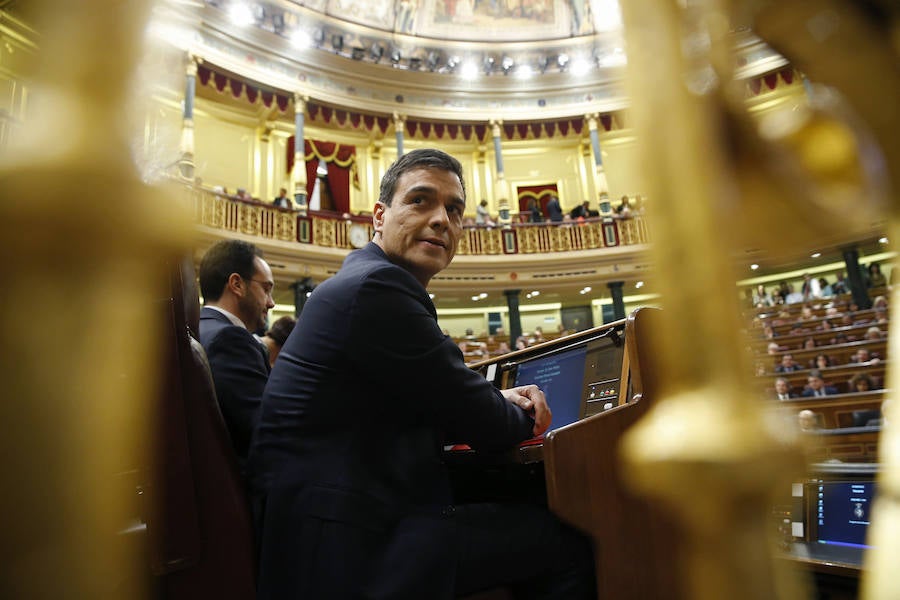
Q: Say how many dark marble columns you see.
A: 4